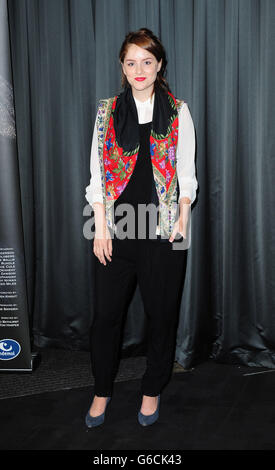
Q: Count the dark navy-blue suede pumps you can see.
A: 2